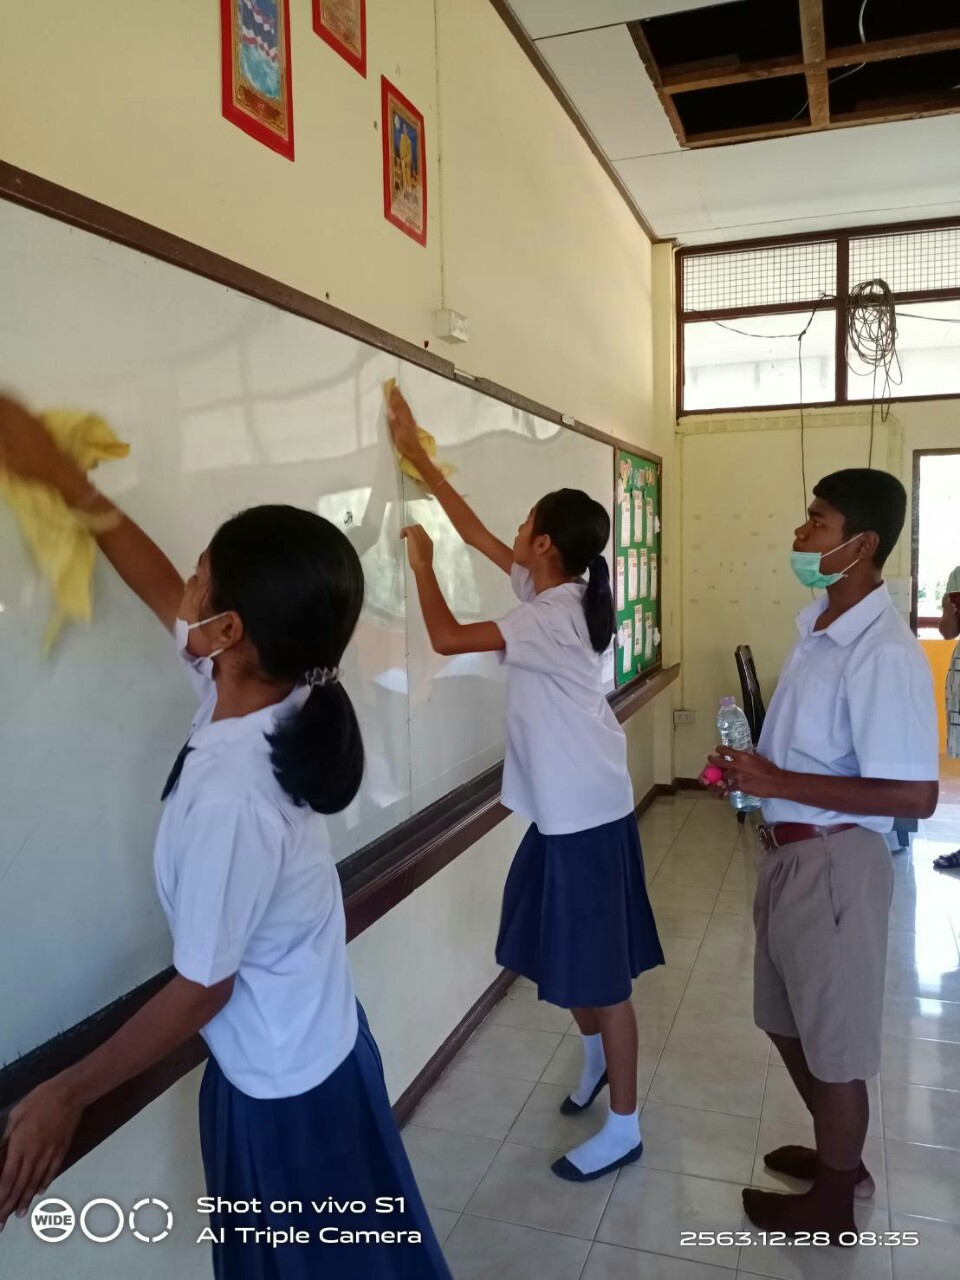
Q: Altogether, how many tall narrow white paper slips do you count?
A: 10